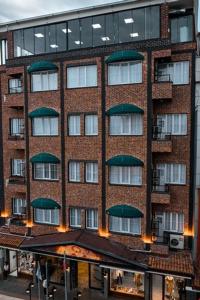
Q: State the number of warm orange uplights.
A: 6